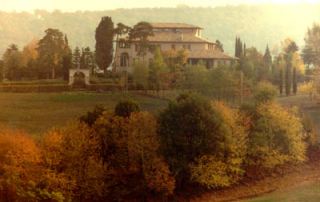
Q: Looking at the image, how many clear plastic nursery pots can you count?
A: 0